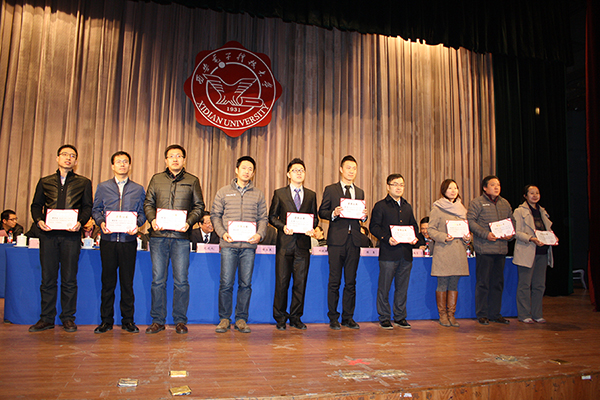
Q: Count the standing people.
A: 10